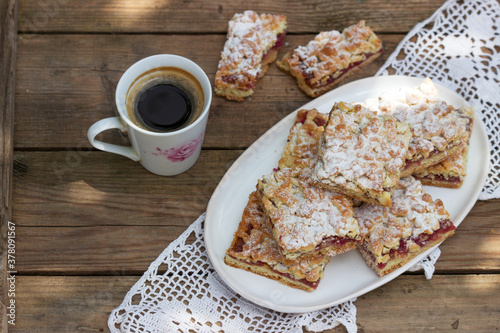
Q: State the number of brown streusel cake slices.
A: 9